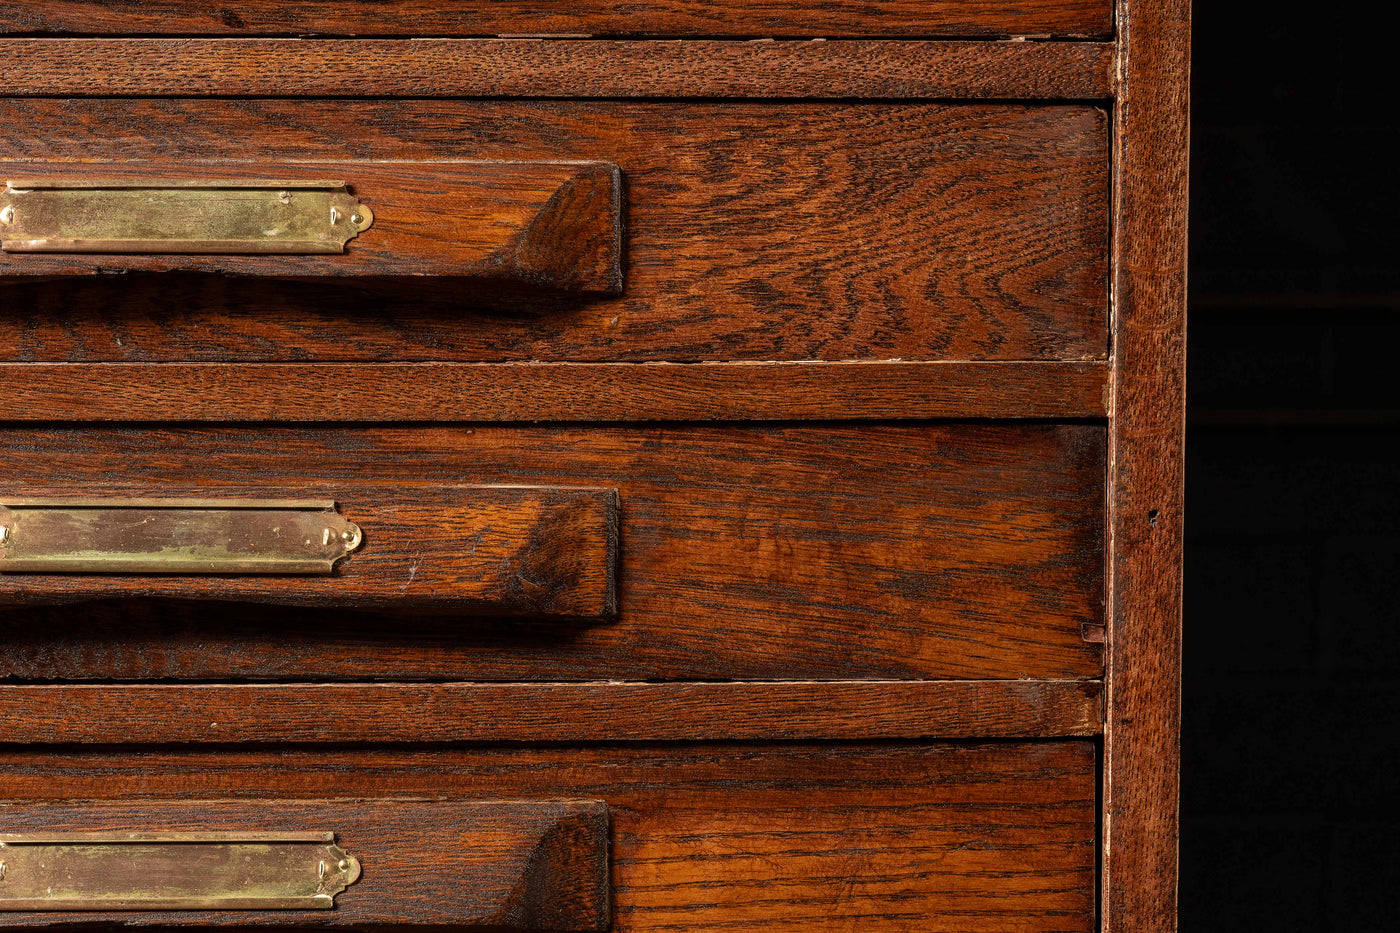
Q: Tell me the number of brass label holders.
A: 3